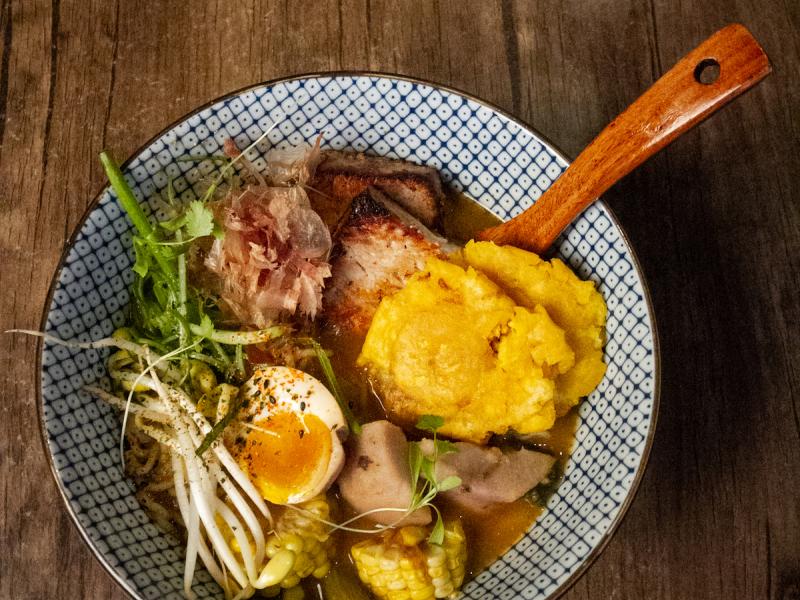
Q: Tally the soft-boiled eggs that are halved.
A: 1